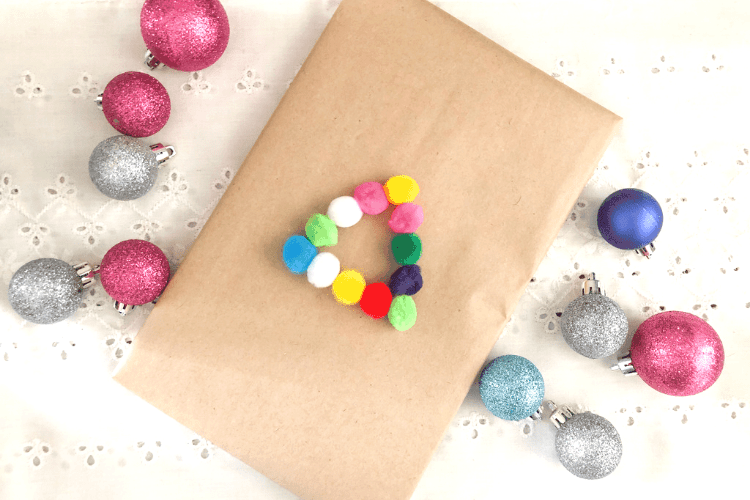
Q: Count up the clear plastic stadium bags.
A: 0